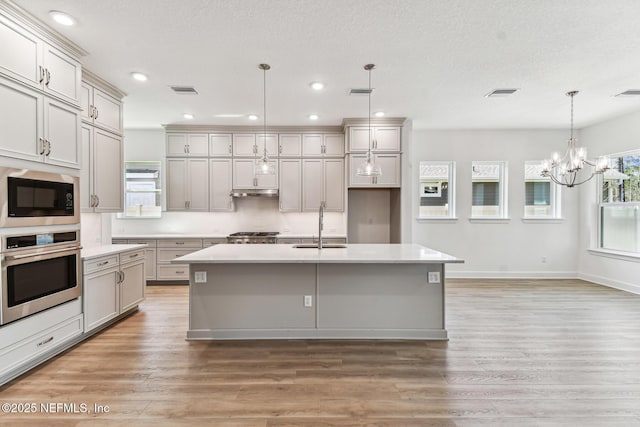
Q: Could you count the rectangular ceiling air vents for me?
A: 4